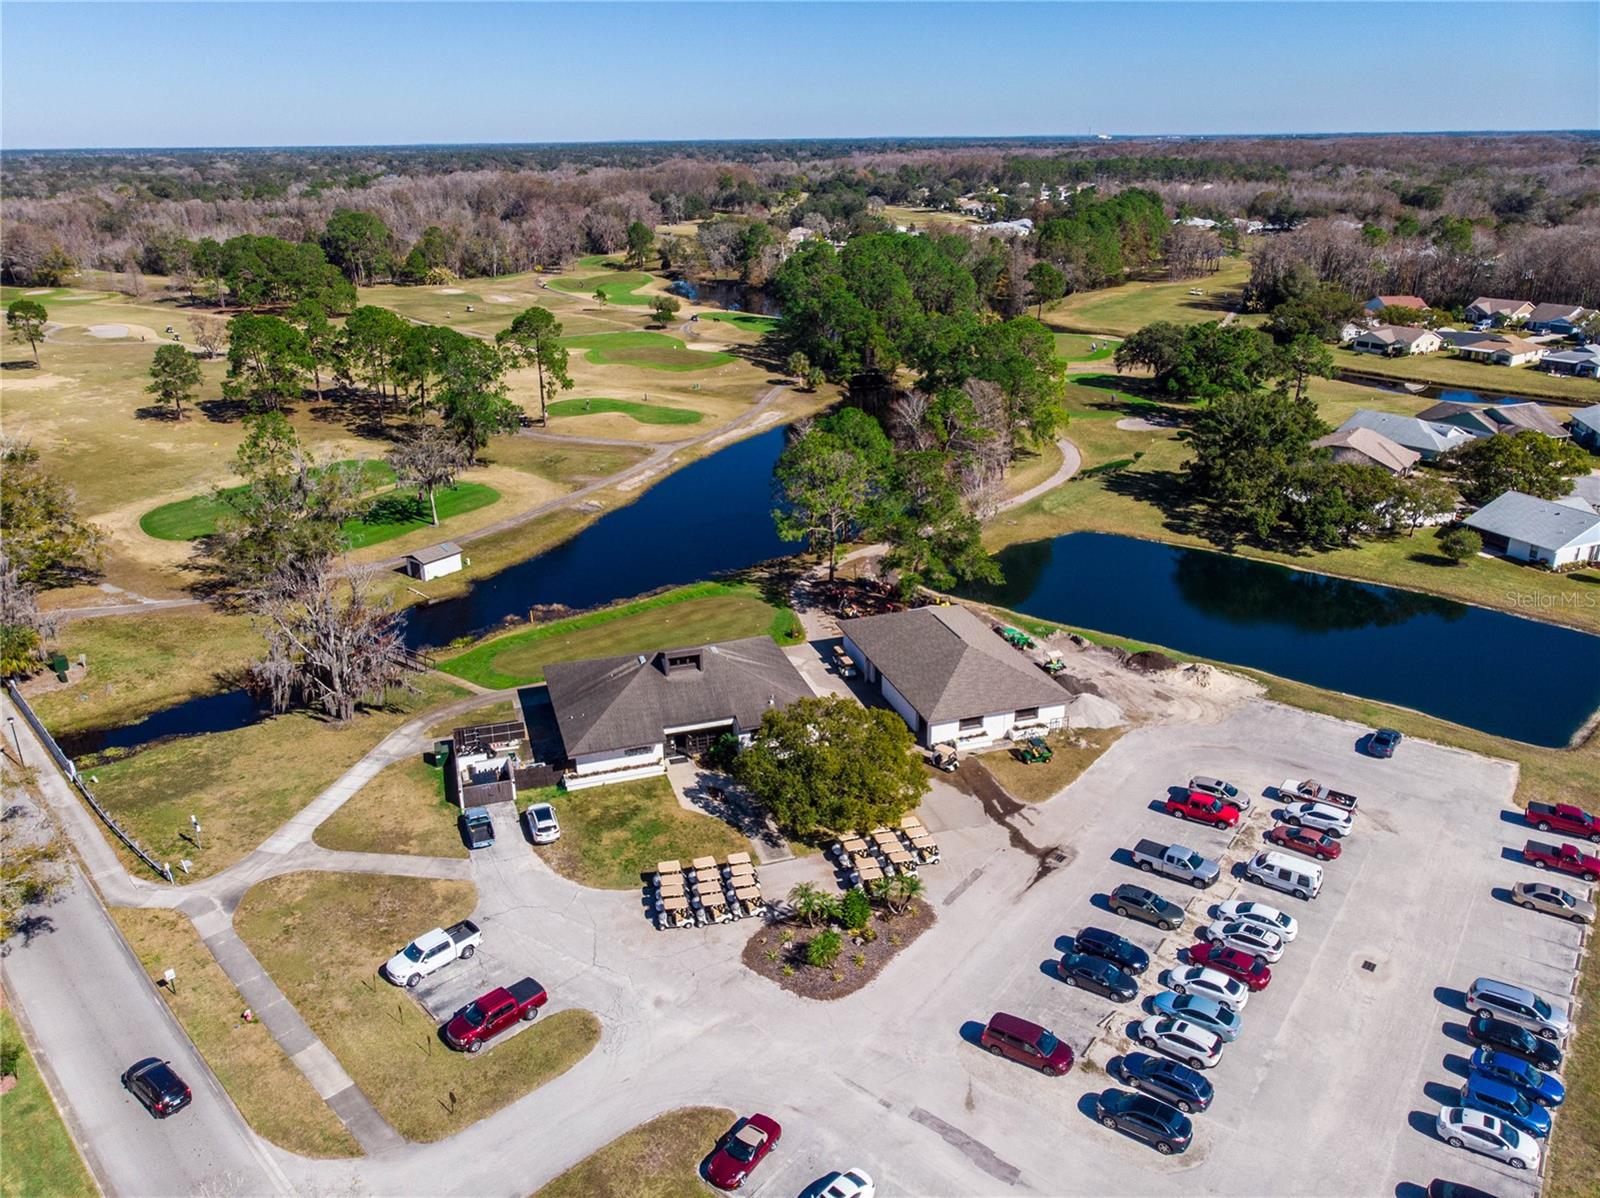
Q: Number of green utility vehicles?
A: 3